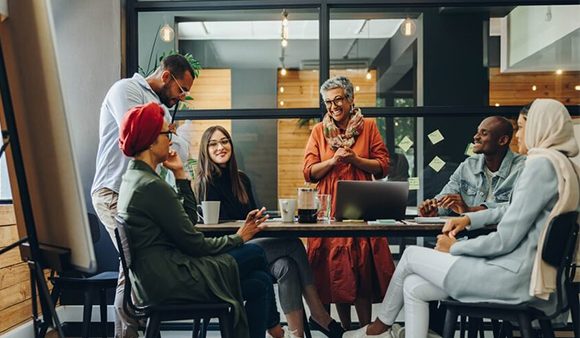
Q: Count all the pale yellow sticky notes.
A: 5